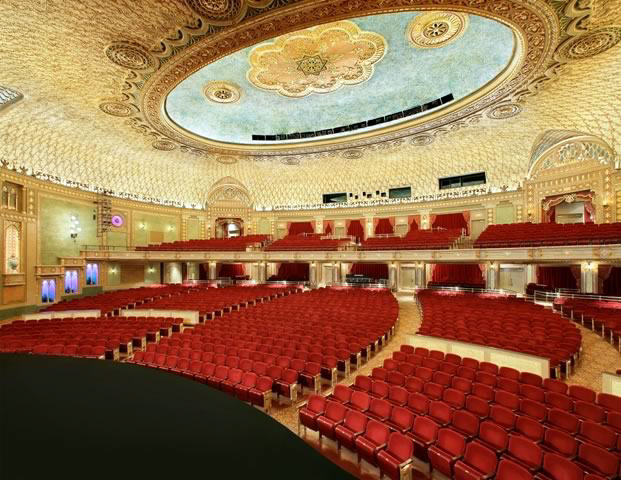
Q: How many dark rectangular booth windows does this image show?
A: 3